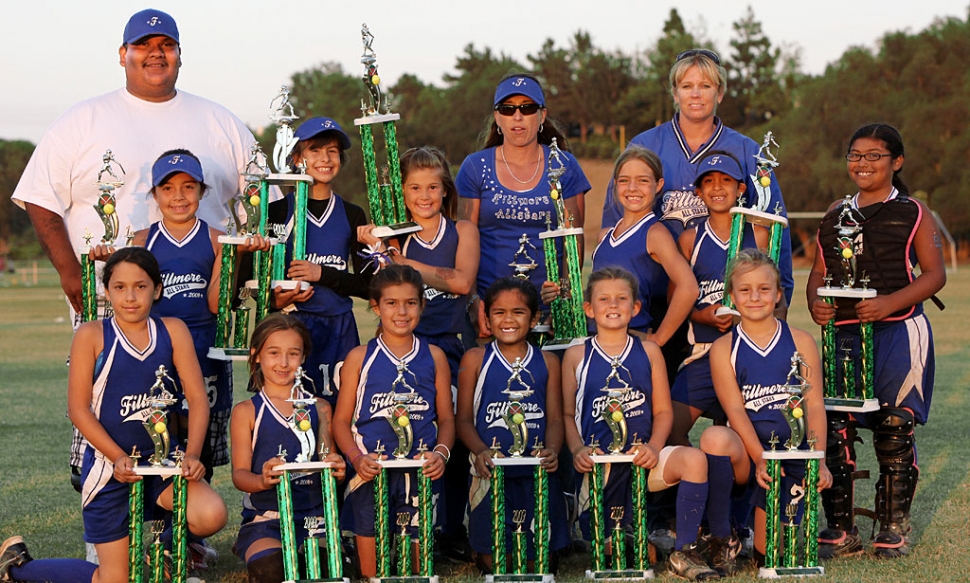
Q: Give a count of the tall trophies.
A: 14